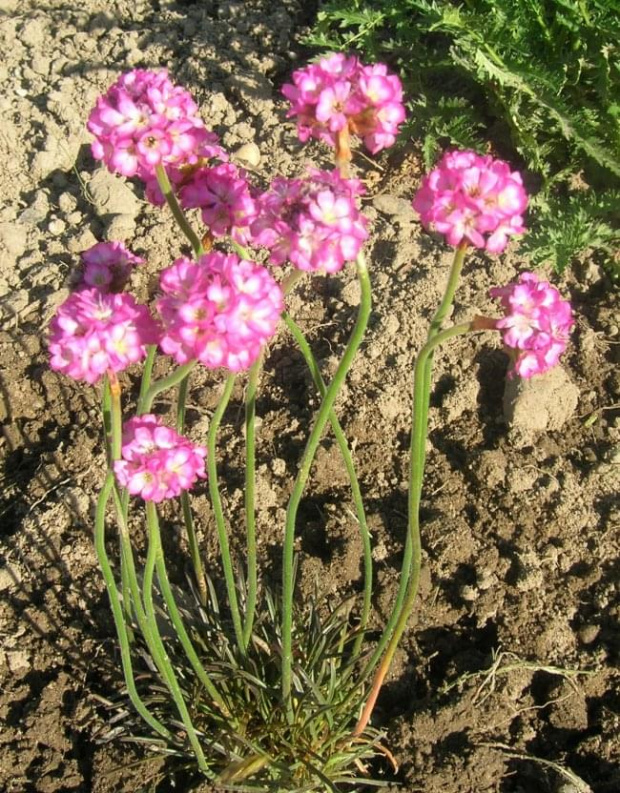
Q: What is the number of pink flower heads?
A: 10